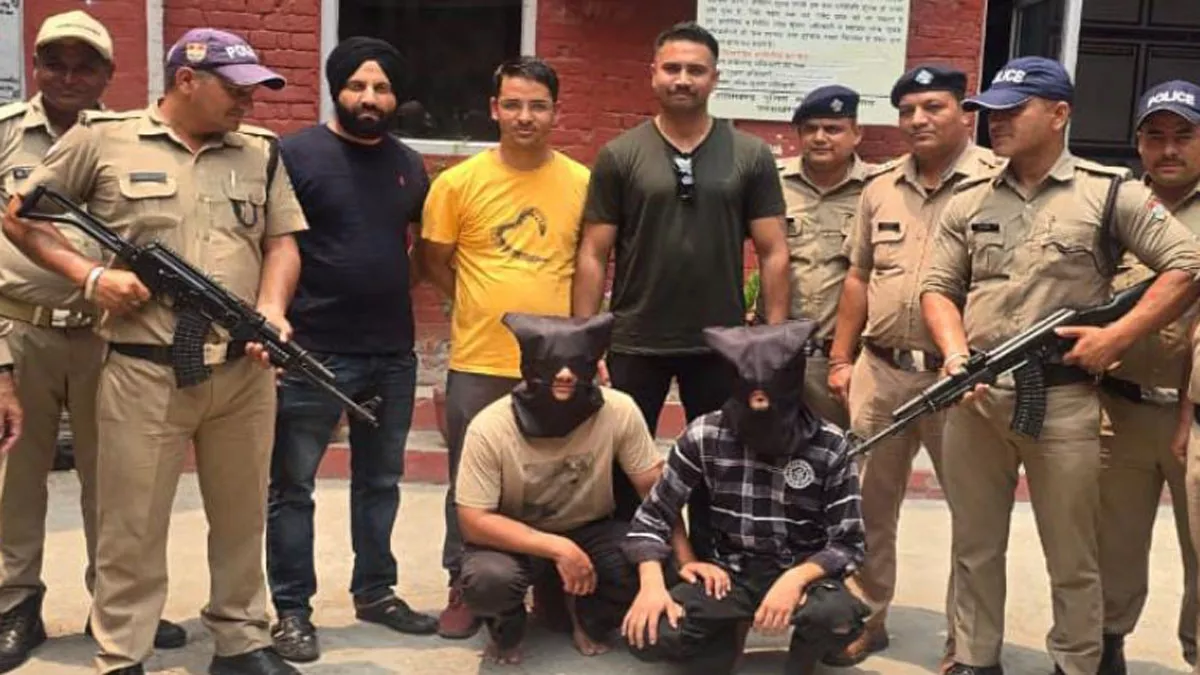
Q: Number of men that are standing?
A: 9